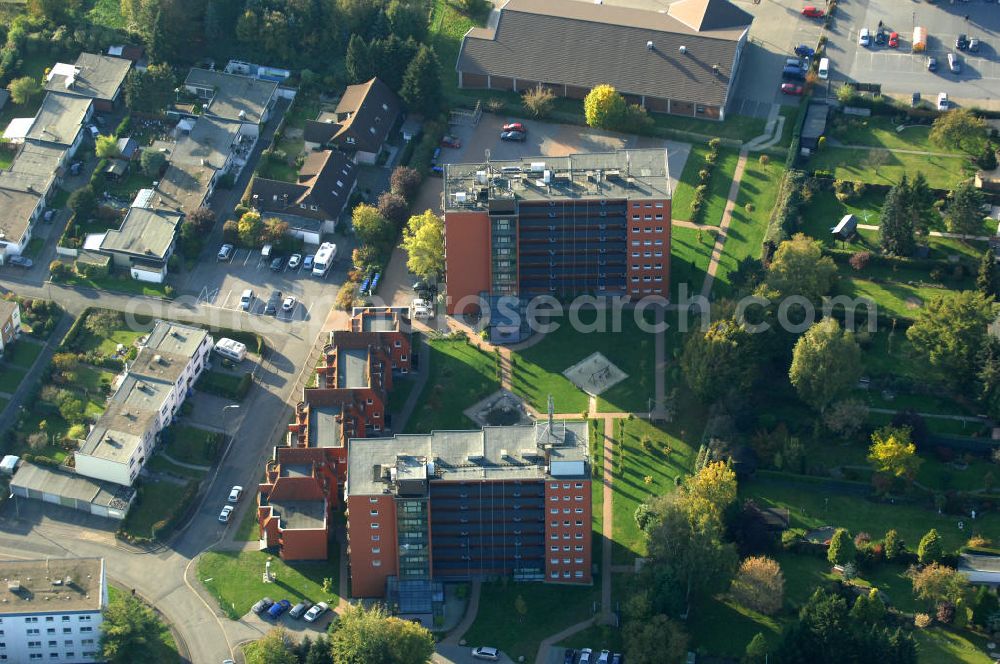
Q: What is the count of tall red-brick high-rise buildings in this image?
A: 2